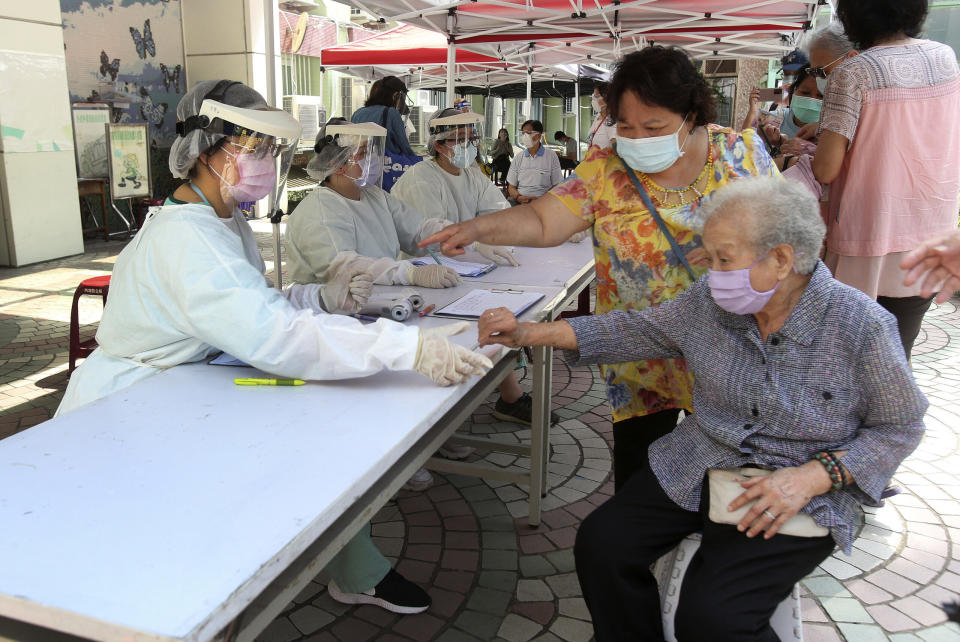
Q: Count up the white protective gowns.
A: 3